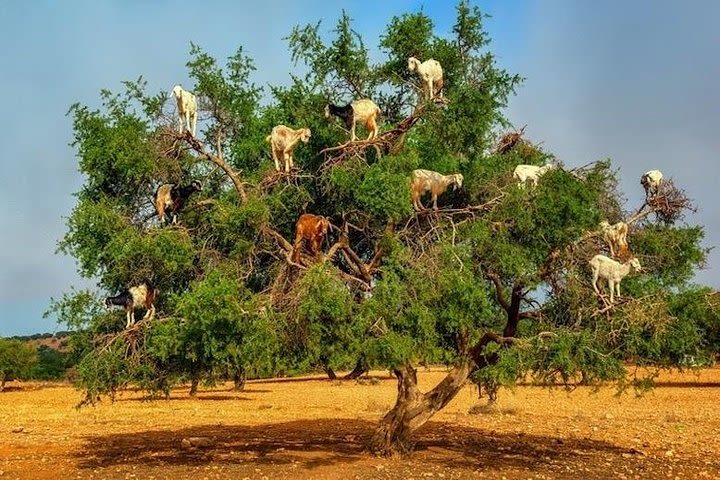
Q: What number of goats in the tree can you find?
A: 12